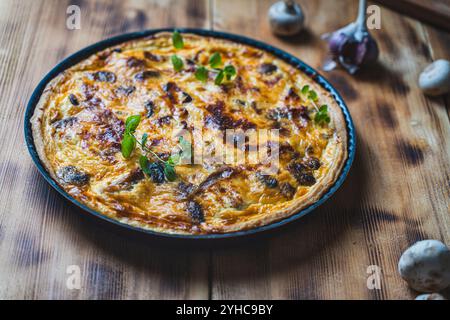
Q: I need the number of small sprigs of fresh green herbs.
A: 3